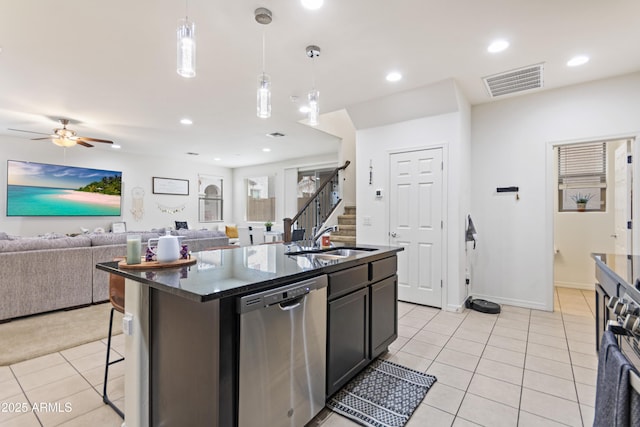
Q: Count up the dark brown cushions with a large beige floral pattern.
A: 0